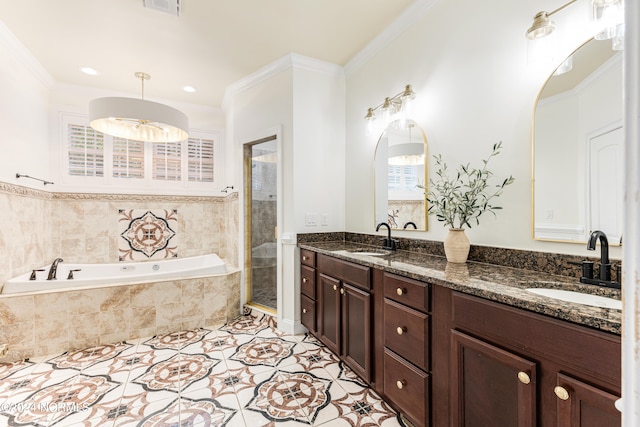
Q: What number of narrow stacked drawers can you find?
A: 6